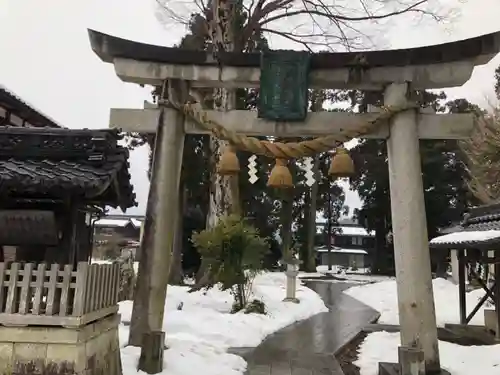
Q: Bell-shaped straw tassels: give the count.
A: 3